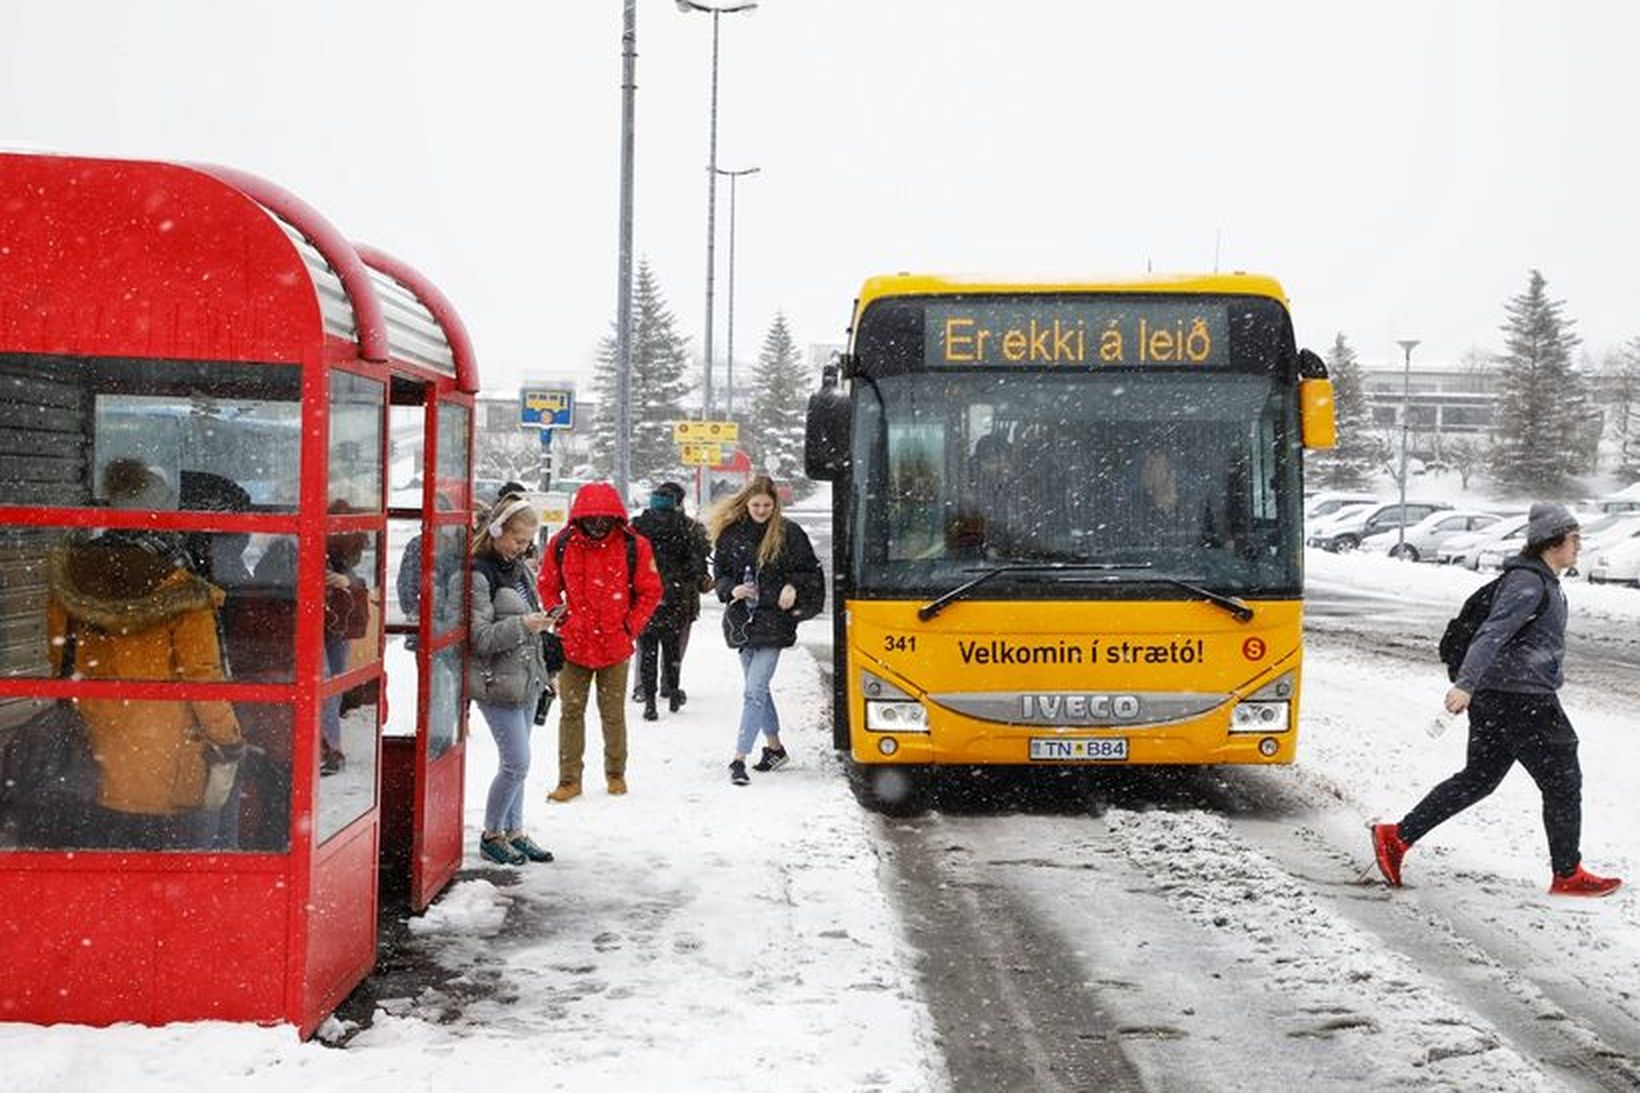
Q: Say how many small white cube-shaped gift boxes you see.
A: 0